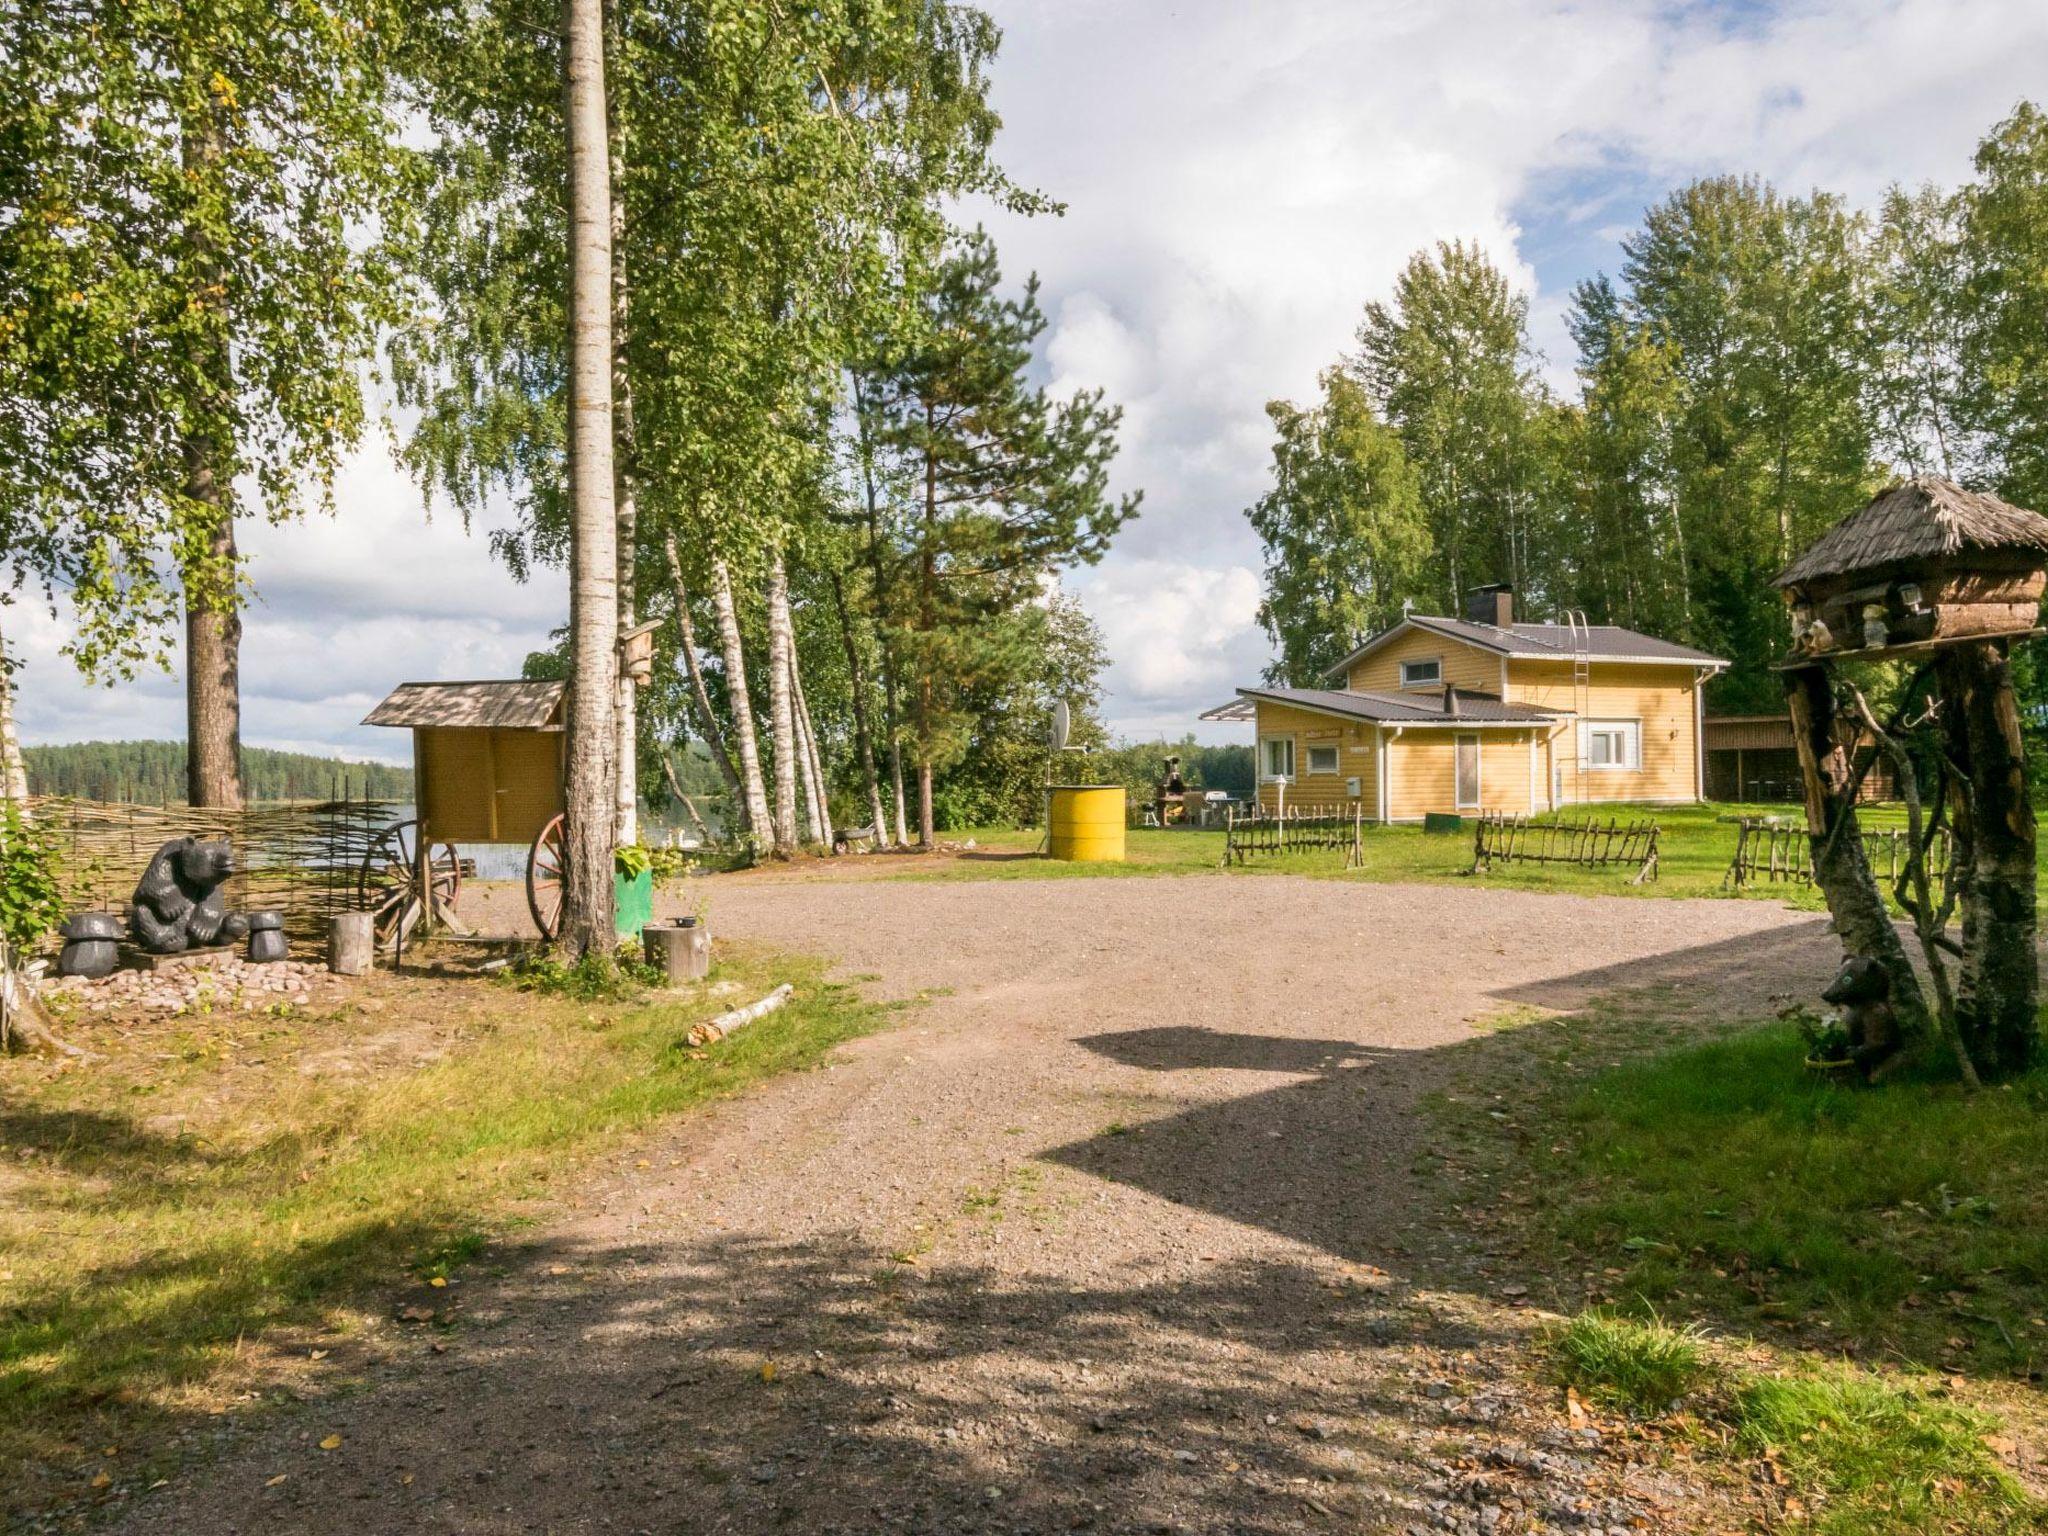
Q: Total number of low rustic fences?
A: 3